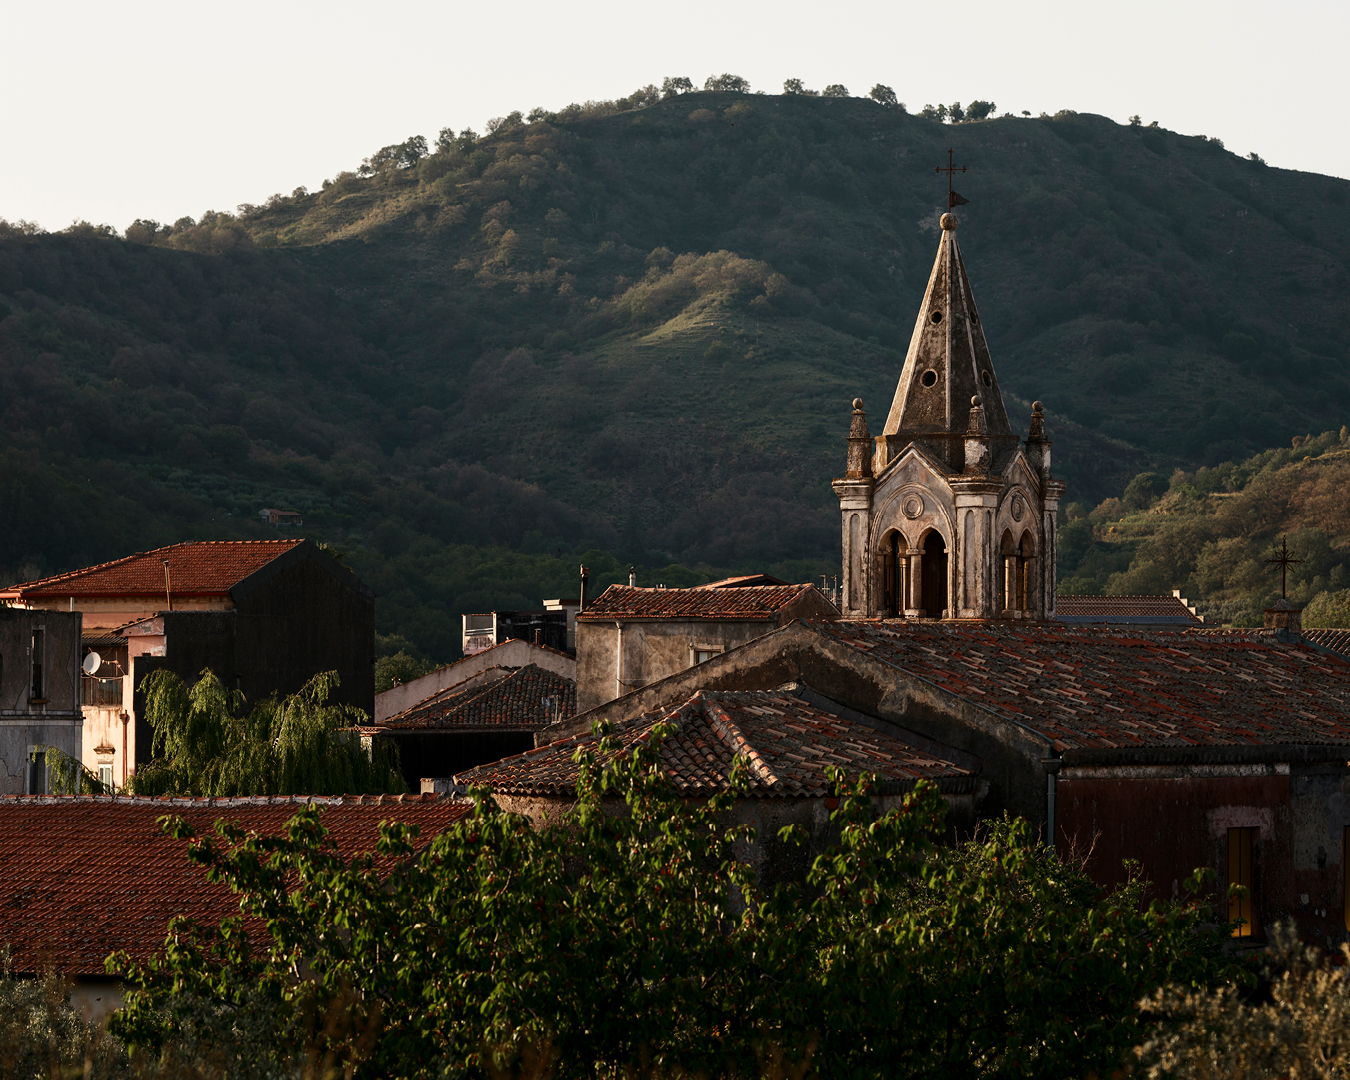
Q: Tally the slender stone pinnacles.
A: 3